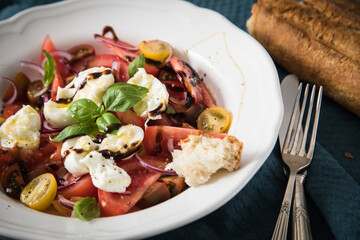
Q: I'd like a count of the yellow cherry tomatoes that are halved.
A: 3